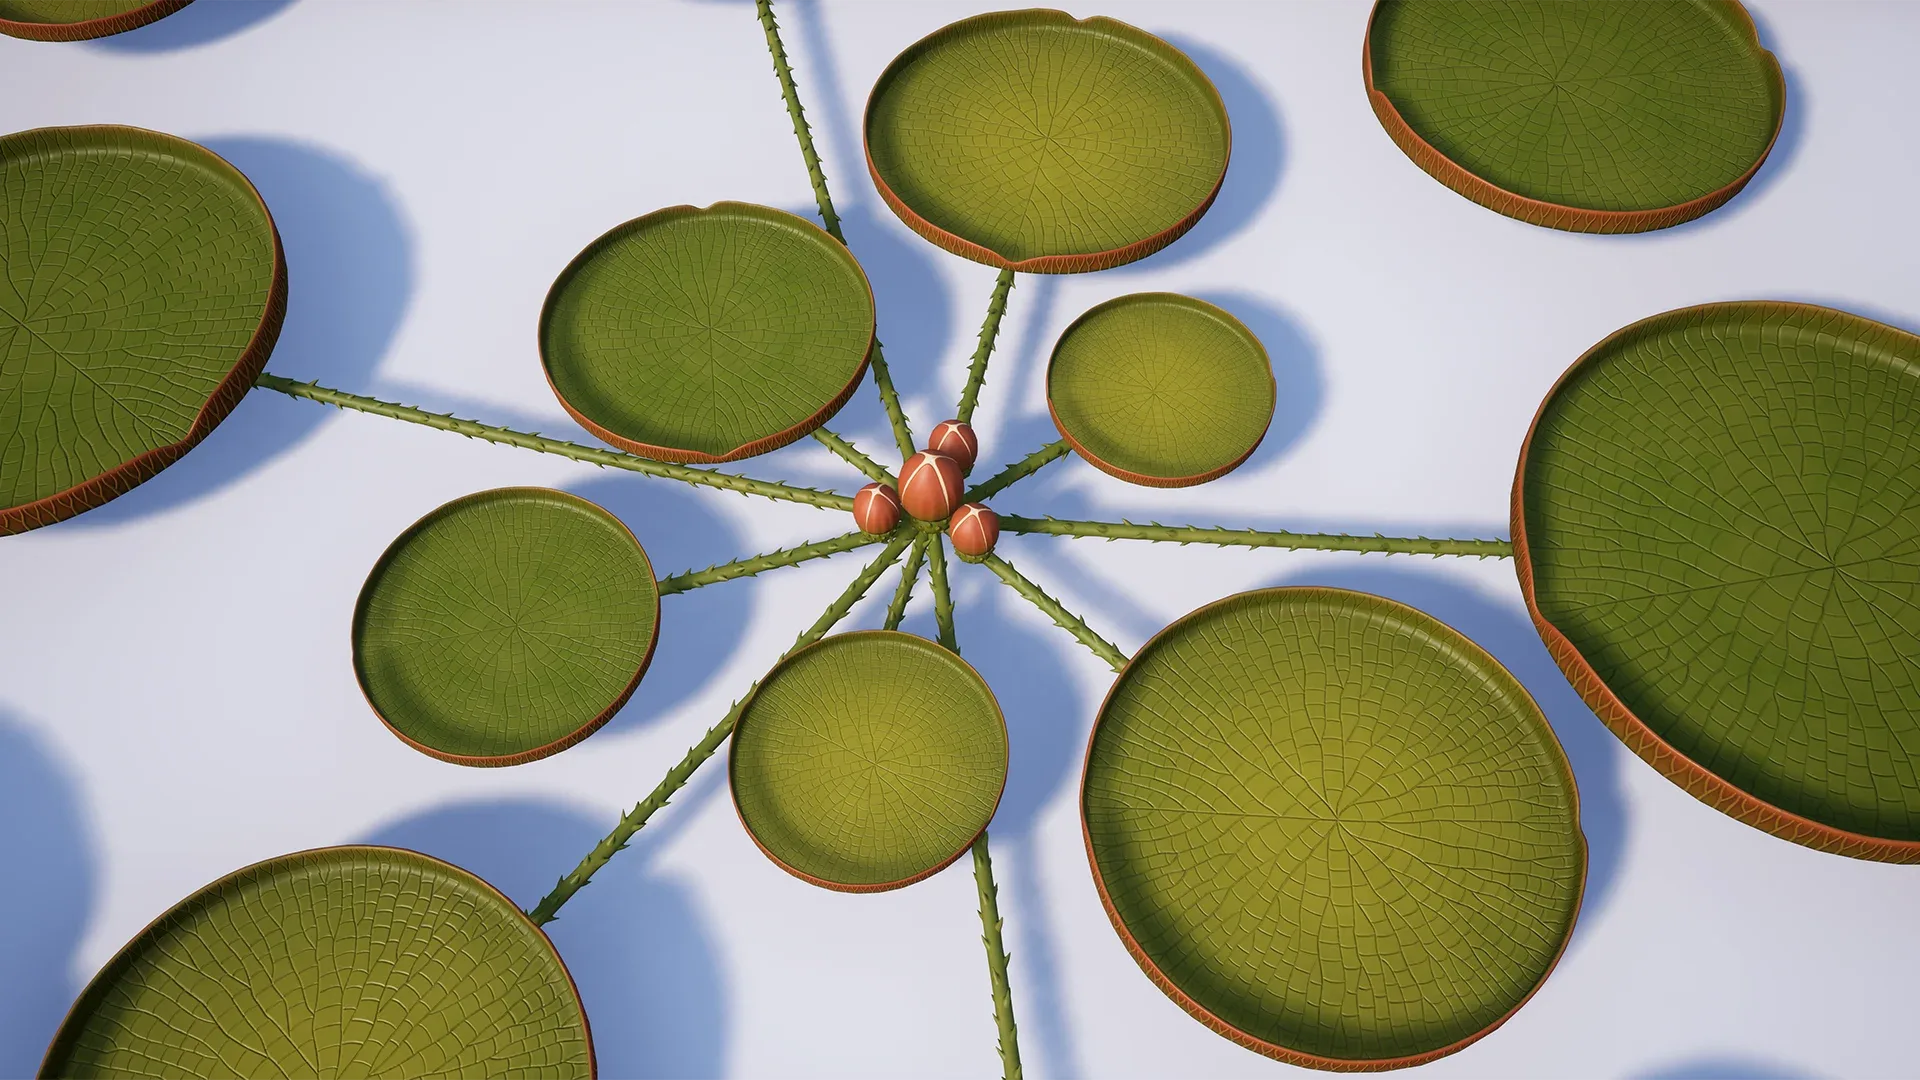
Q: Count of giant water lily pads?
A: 11